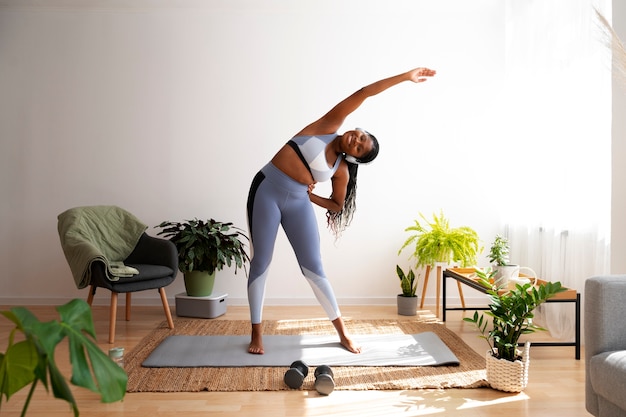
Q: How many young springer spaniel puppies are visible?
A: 0